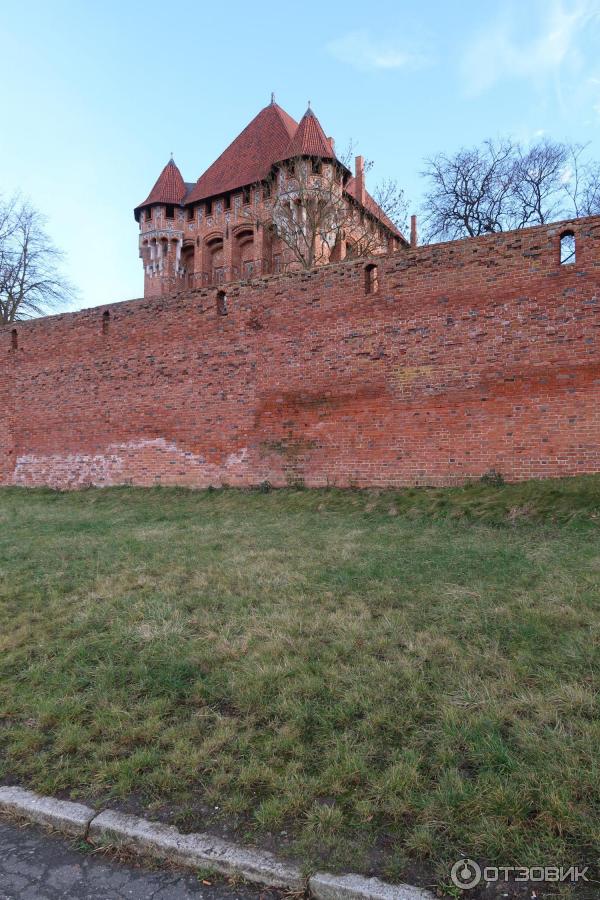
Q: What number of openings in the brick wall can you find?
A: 5